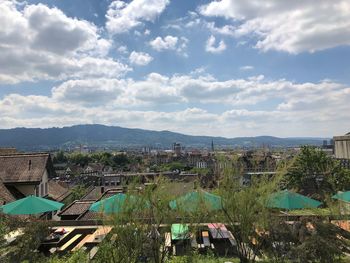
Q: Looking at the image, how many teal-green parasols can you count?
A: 5